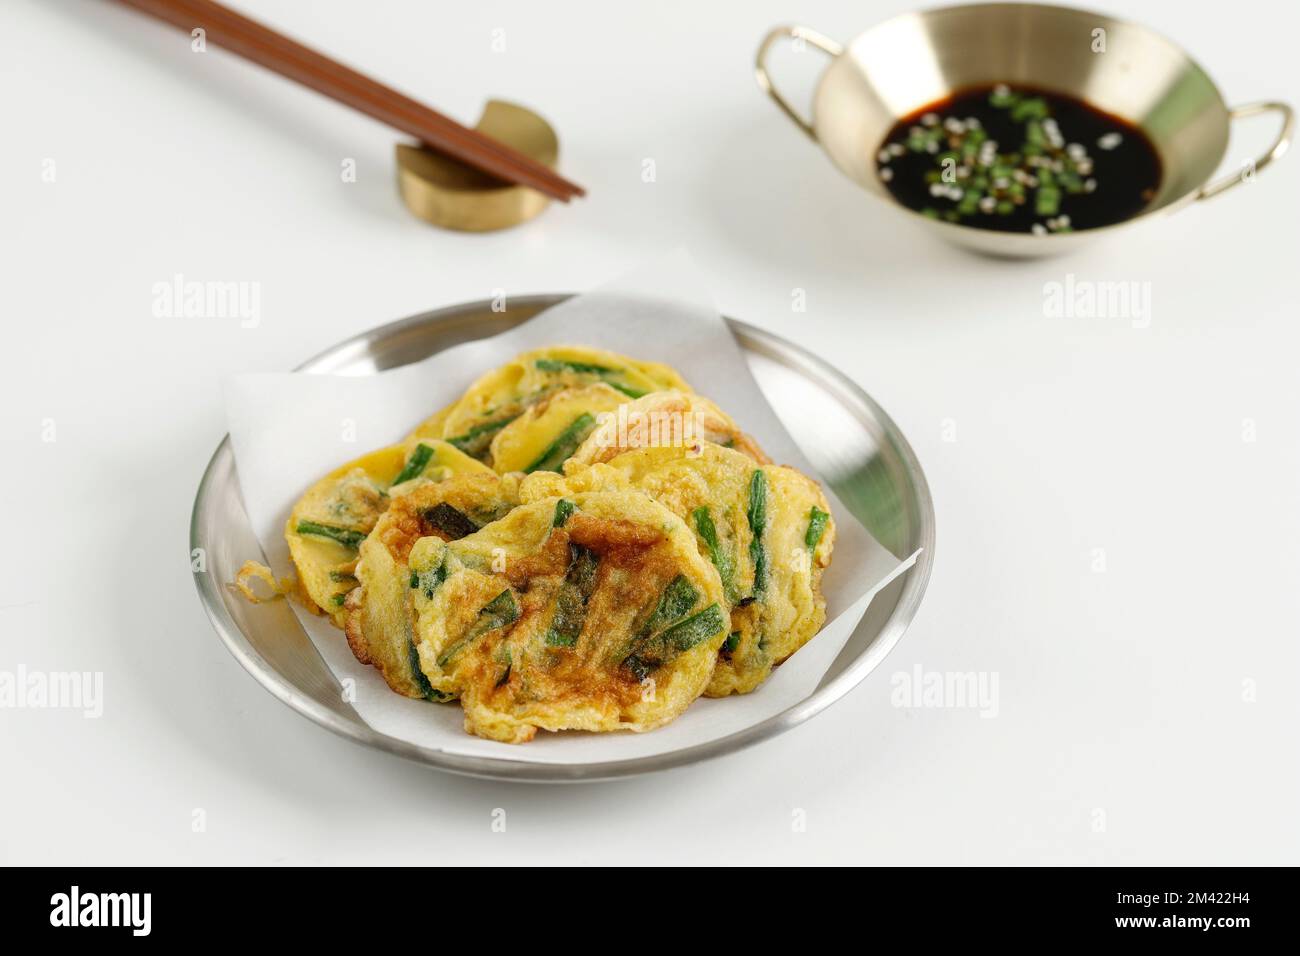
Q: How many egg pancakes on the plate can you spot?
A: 7